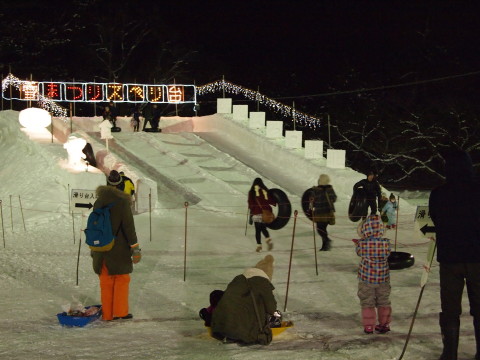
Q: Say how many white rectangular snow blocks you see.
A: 7